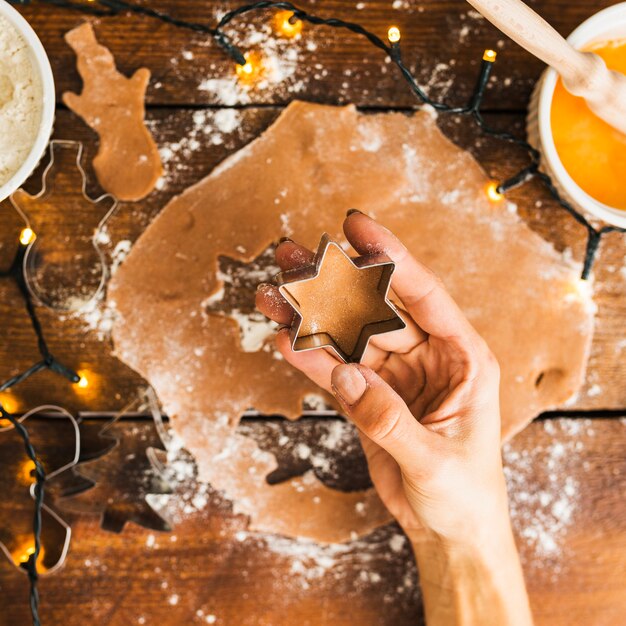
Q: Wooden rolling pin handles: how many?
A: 1